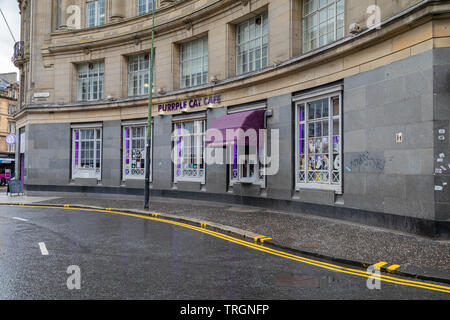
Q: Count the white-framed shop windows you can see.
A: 5